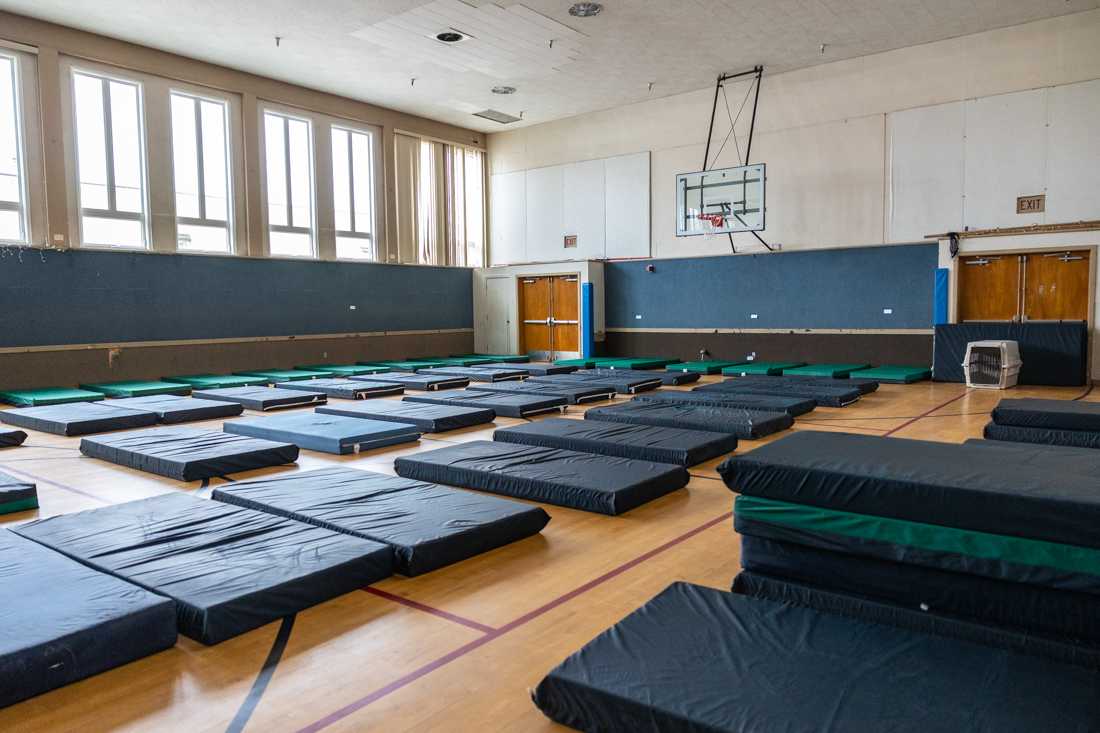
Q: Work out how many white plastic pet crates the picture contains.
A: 1